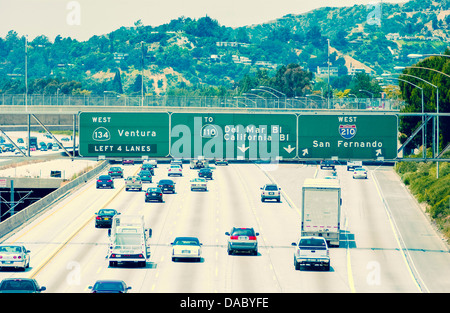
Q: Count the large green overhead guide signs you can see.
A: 3